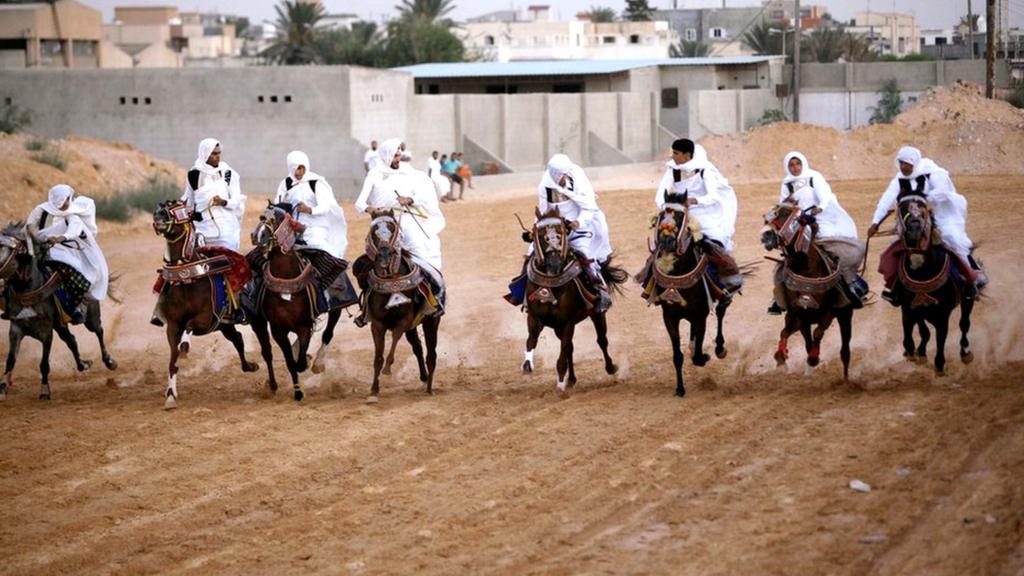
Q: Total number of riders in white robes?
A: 8